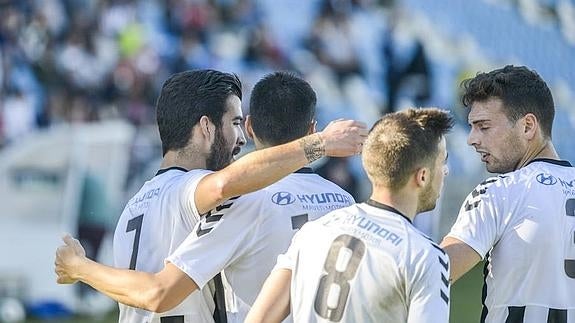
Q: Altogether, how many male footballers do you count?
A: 4